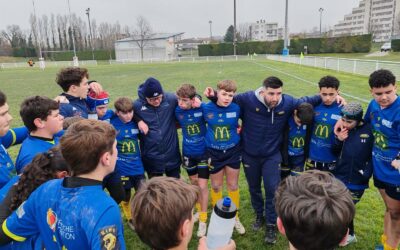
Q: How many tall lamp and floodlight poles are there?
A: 5